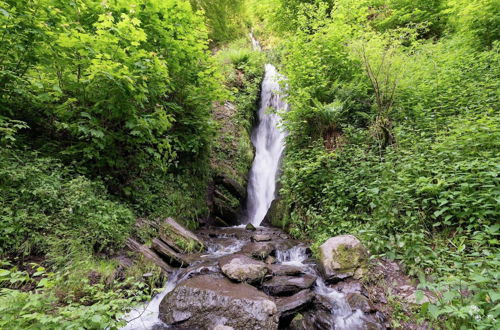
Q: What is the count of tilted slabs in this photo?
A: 3